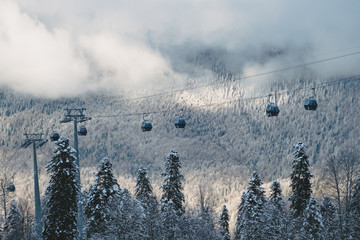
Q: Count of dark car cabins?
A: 7